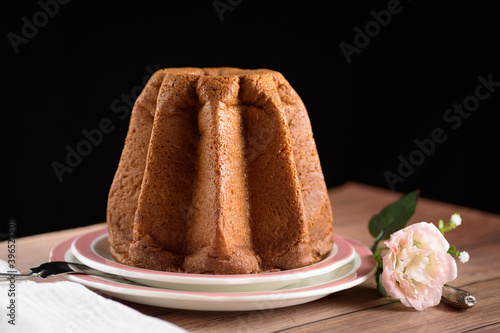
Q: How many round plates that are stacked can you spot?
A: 2